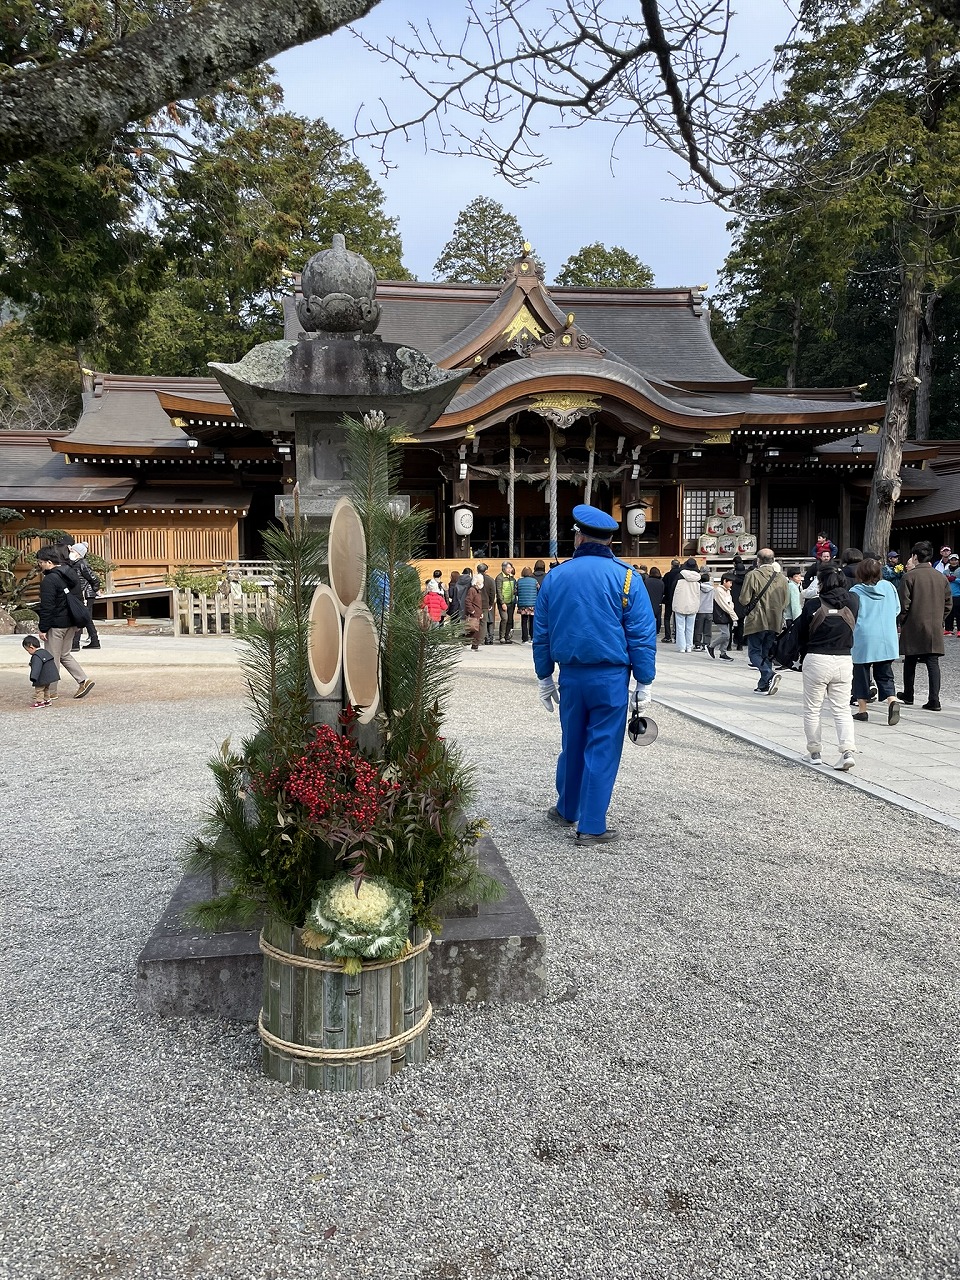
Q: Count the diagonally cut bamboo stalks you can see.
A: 3